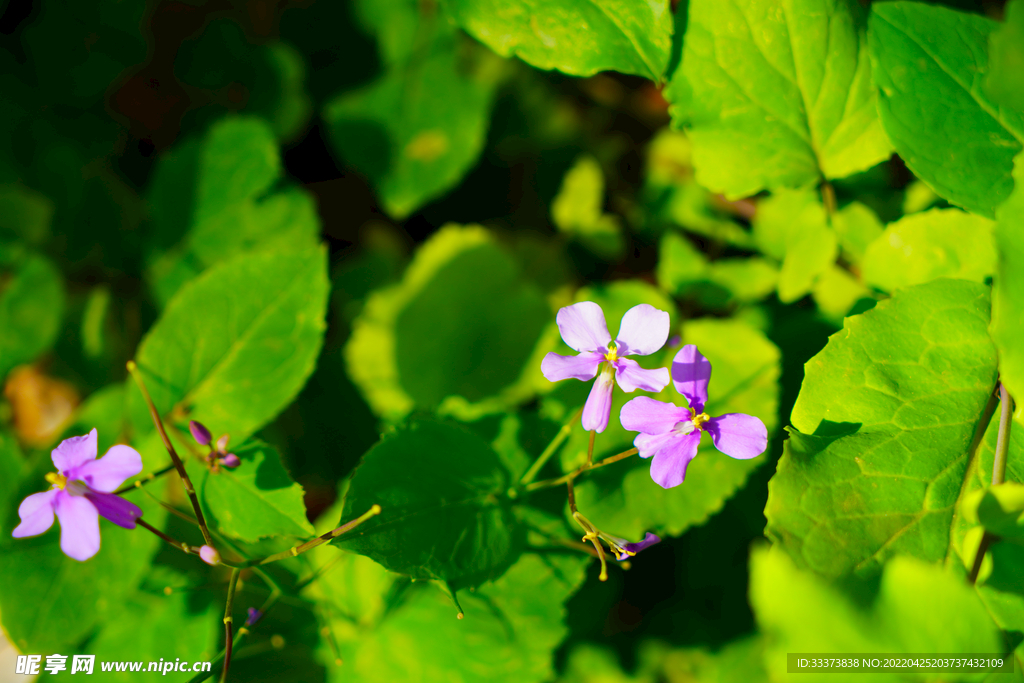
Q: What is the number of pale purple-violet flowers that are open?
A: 3